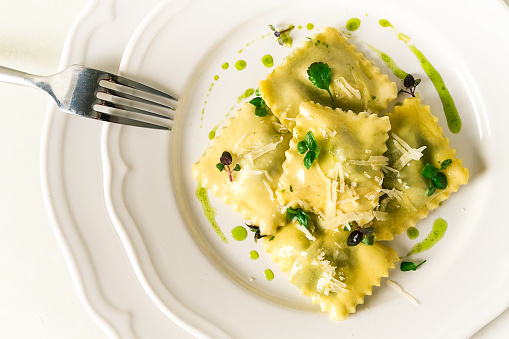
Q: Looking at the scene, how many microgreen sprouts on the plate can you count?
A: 11